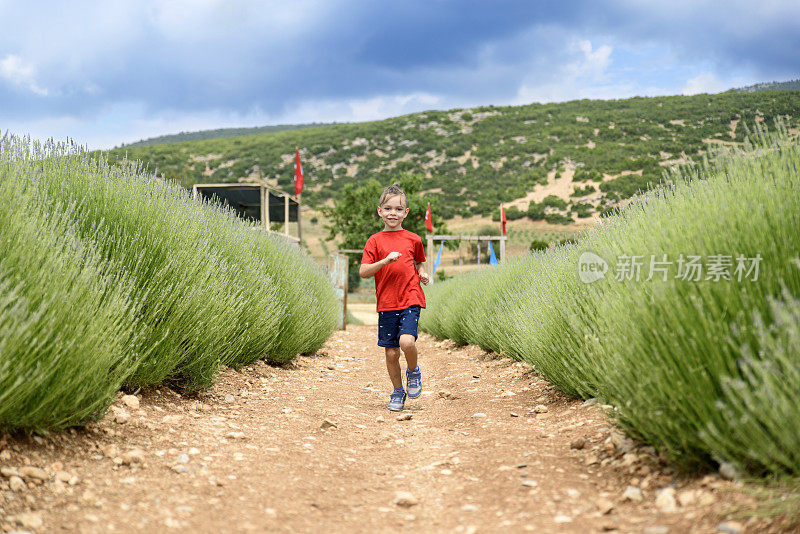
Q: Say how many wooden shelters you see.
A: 1